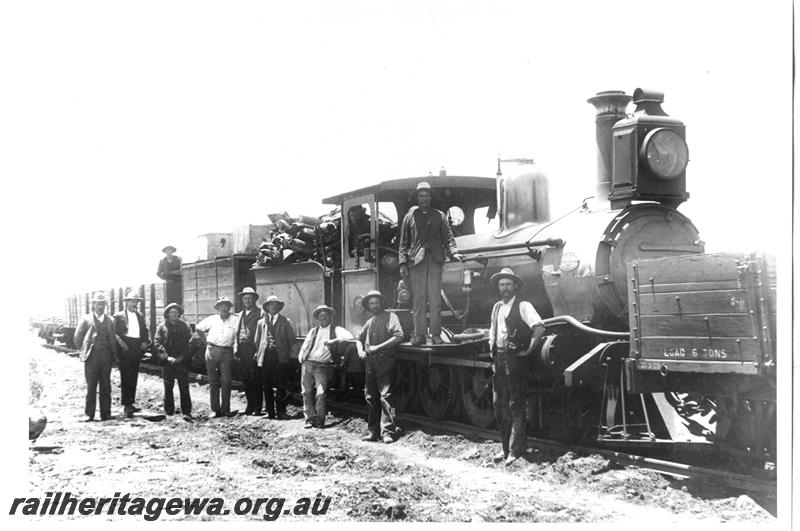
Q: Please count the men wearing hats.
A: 11